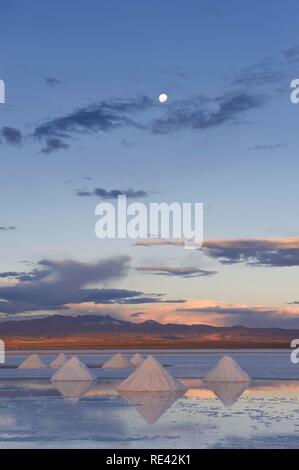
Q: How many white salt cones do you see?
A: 7